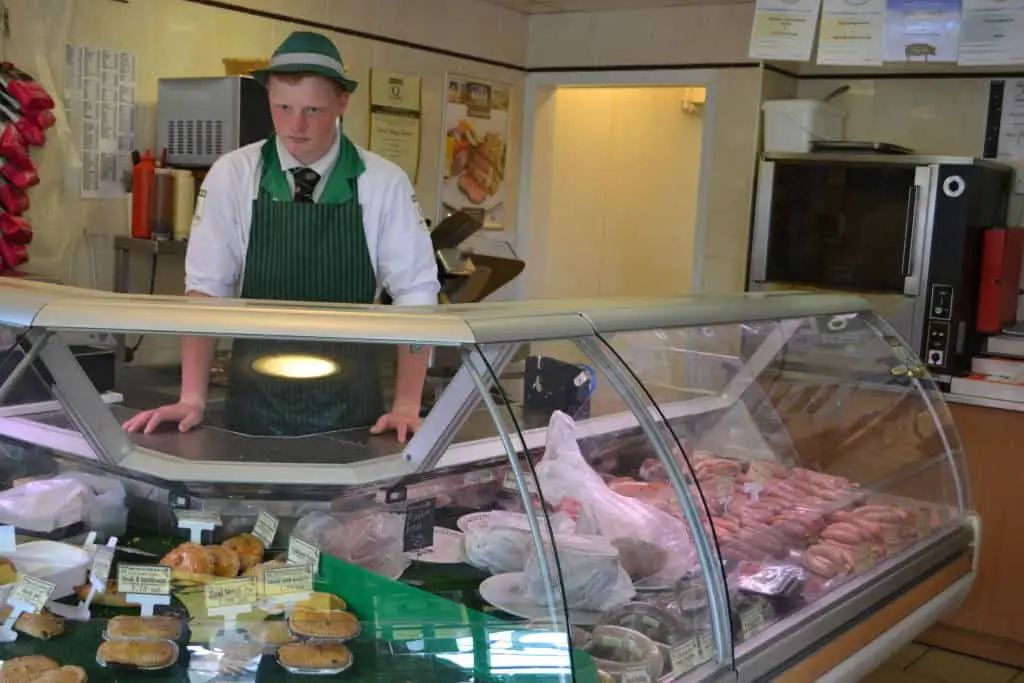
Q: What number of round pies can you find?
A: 3